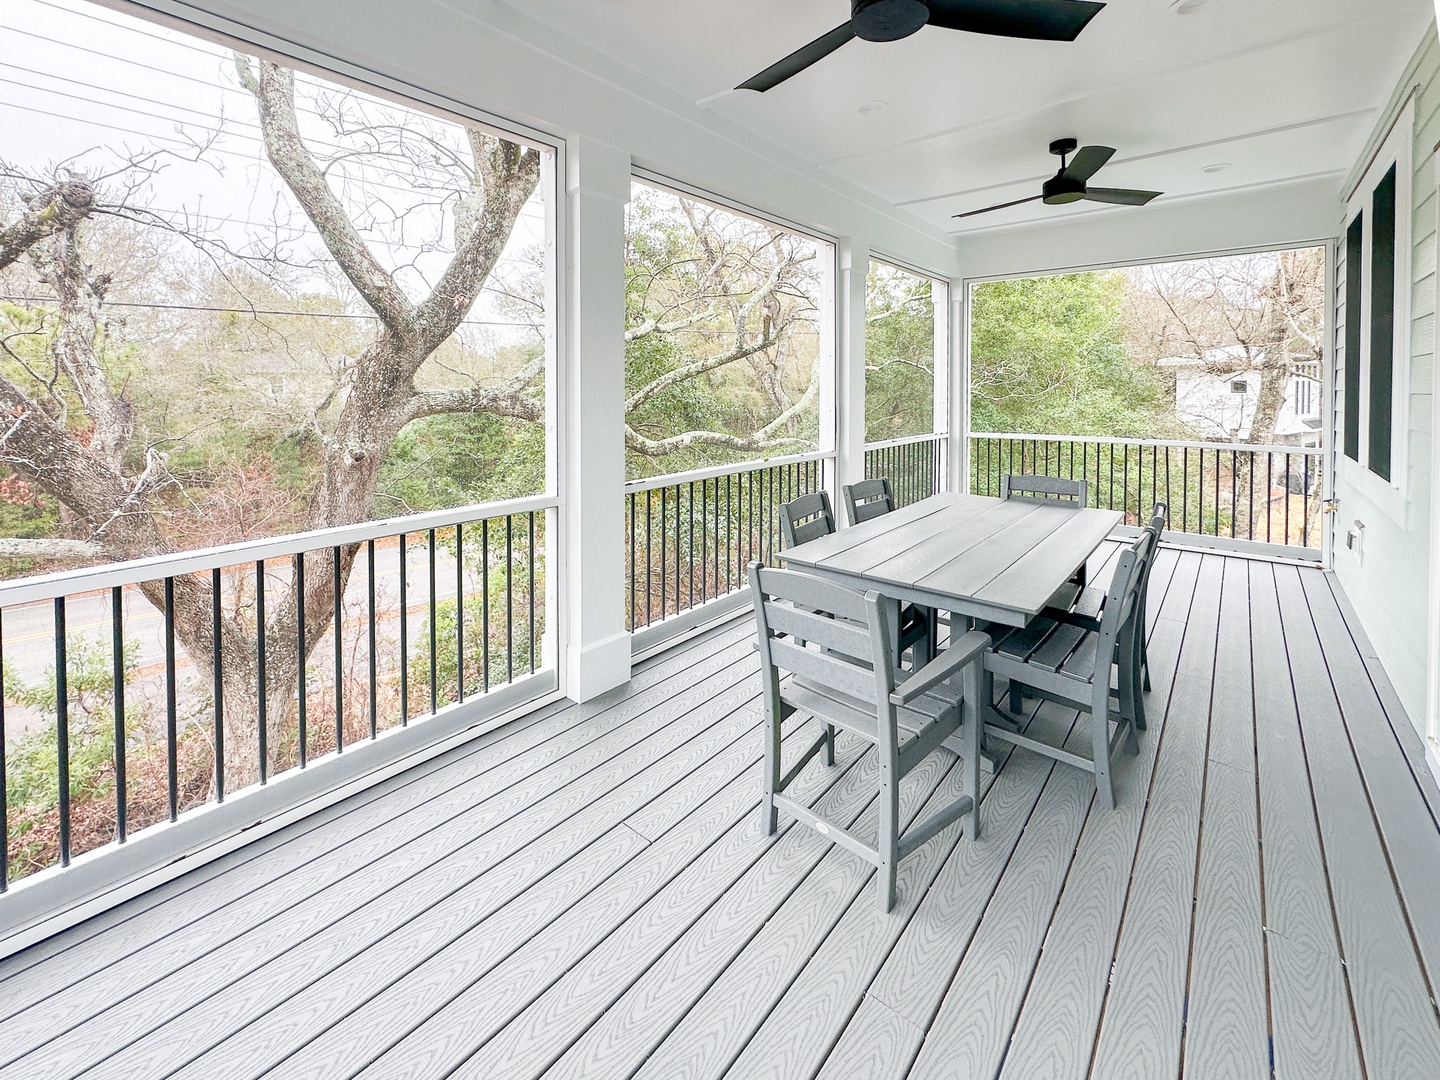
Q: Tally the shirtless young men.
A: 0